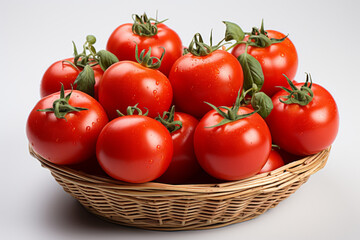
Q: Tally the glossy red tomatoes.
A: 11